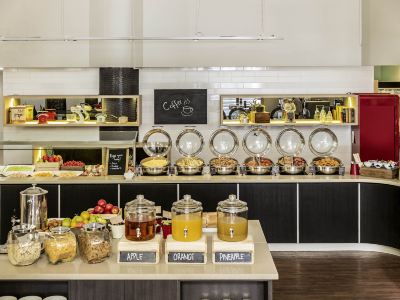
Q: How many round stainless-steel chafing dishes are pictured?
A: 6